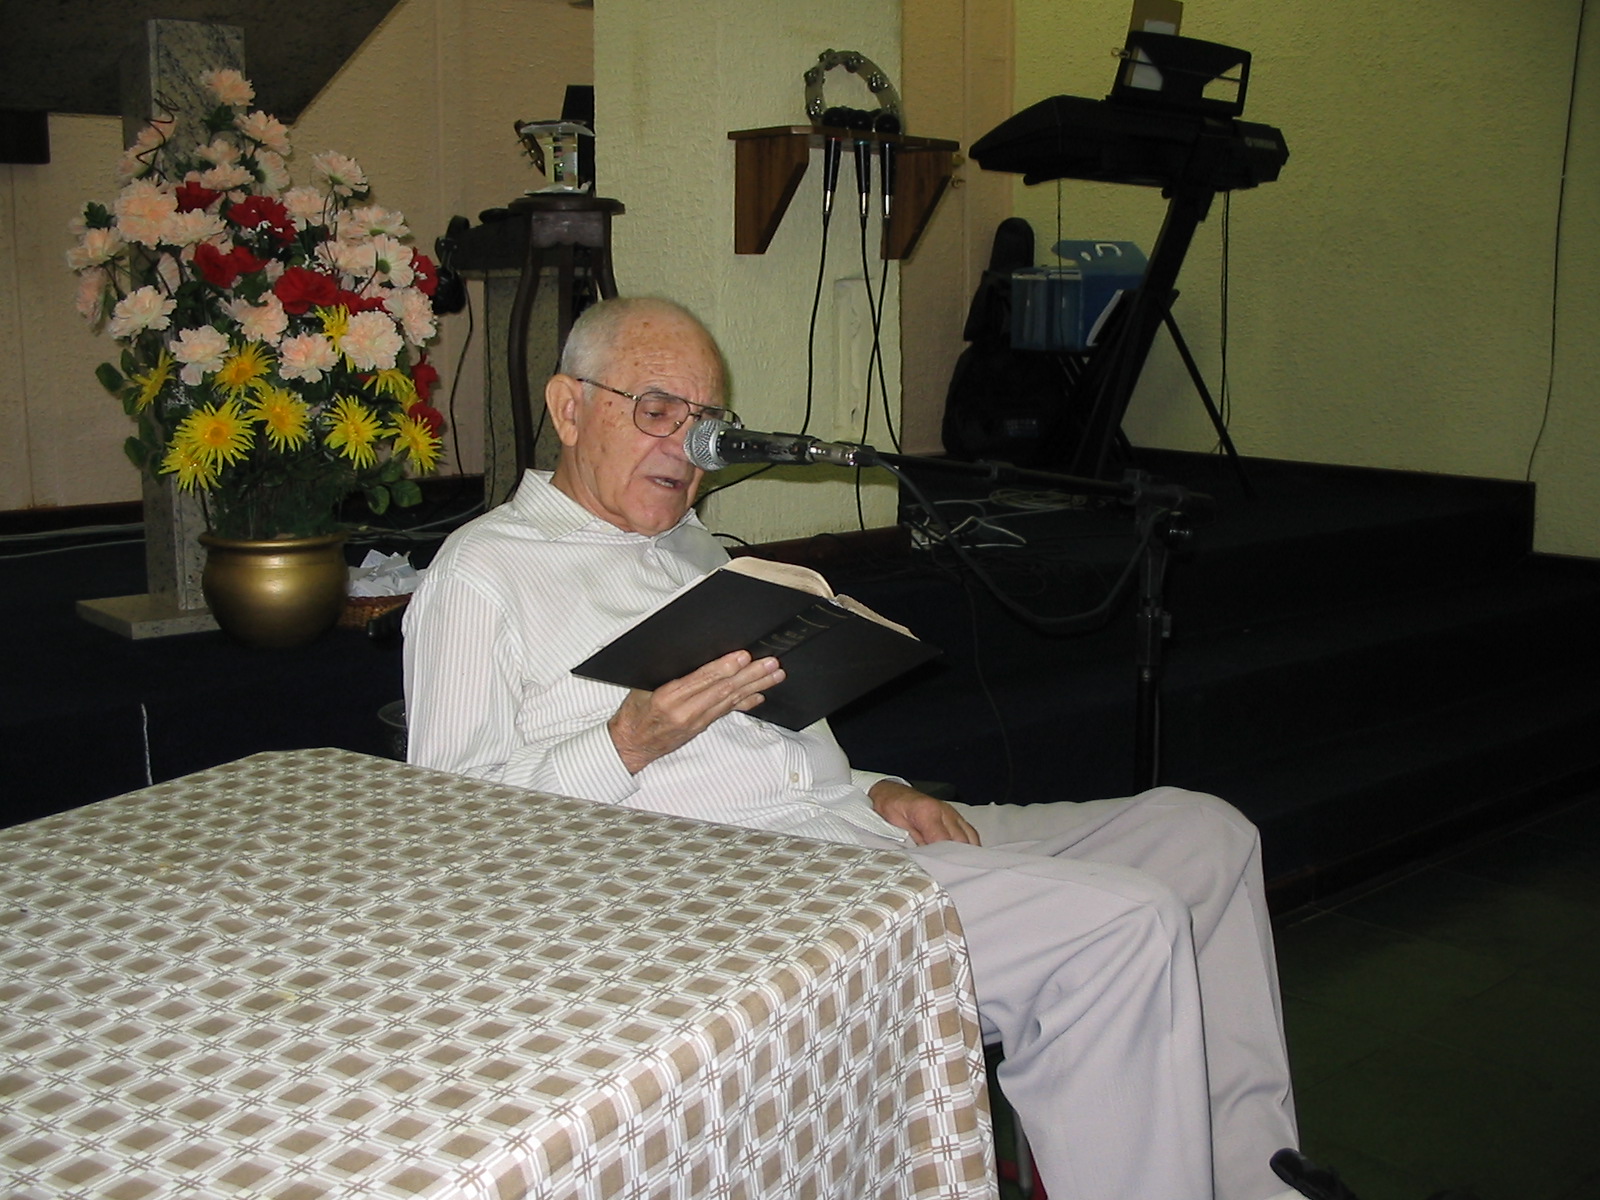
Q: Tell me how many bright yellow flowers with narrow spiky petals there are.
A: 9